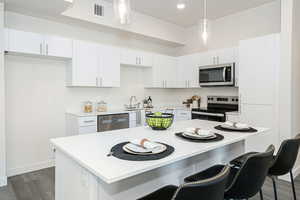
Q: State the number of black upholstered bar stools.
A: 3